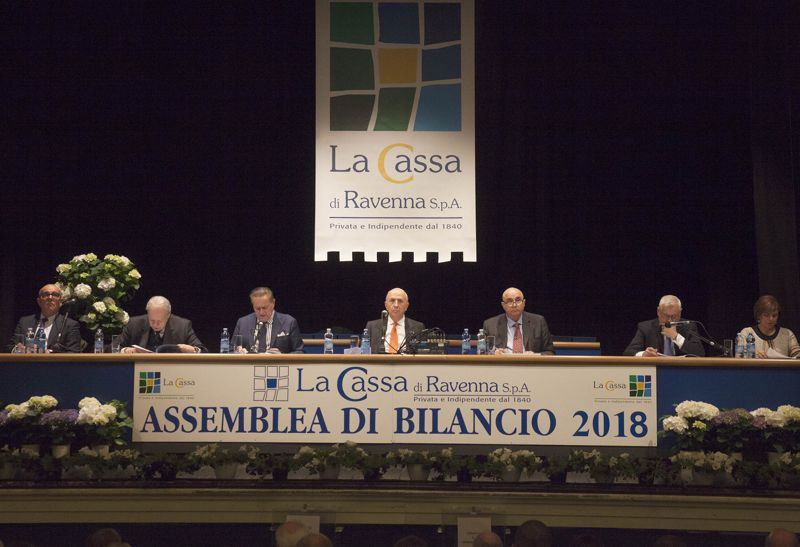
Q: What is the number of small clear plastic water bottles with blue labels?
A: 10